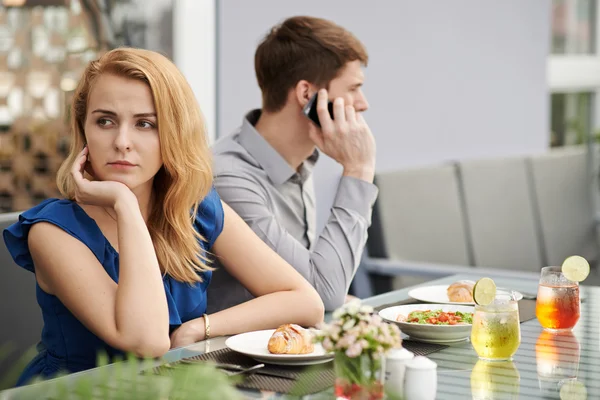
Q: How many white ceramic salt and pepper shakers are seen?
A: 2